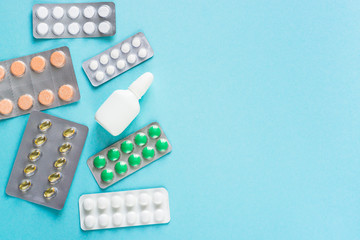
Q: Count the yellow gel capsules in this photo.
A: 10